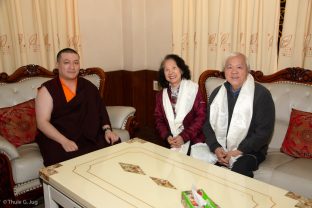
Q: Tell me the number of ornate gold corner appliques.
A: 3